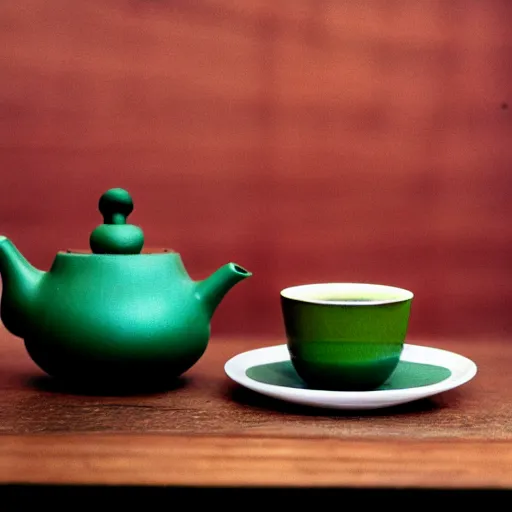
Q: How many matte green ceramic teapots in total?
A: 1